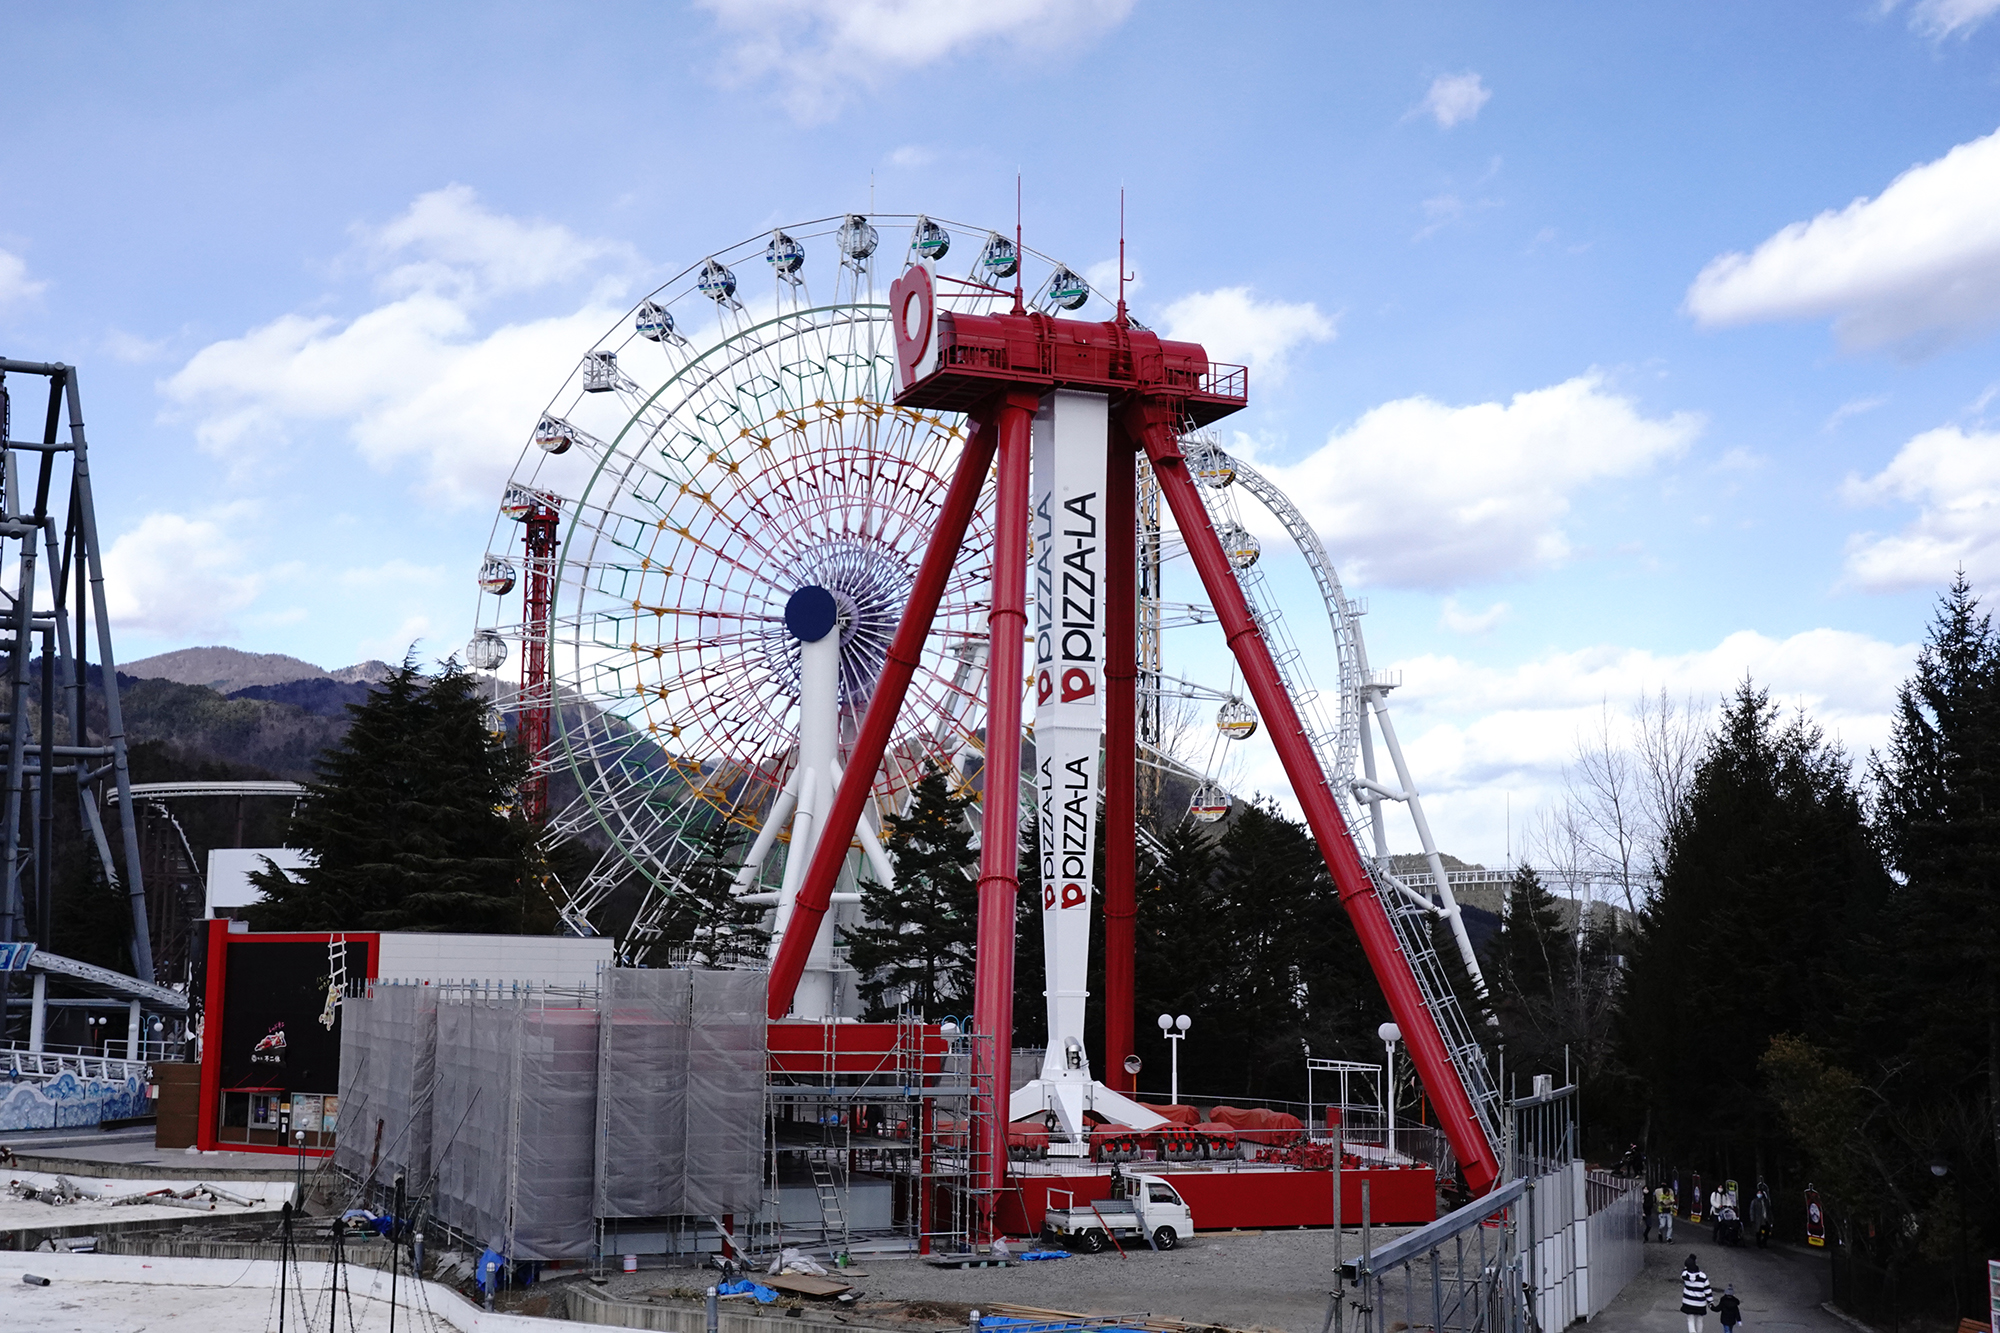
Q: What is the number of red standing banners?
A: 2